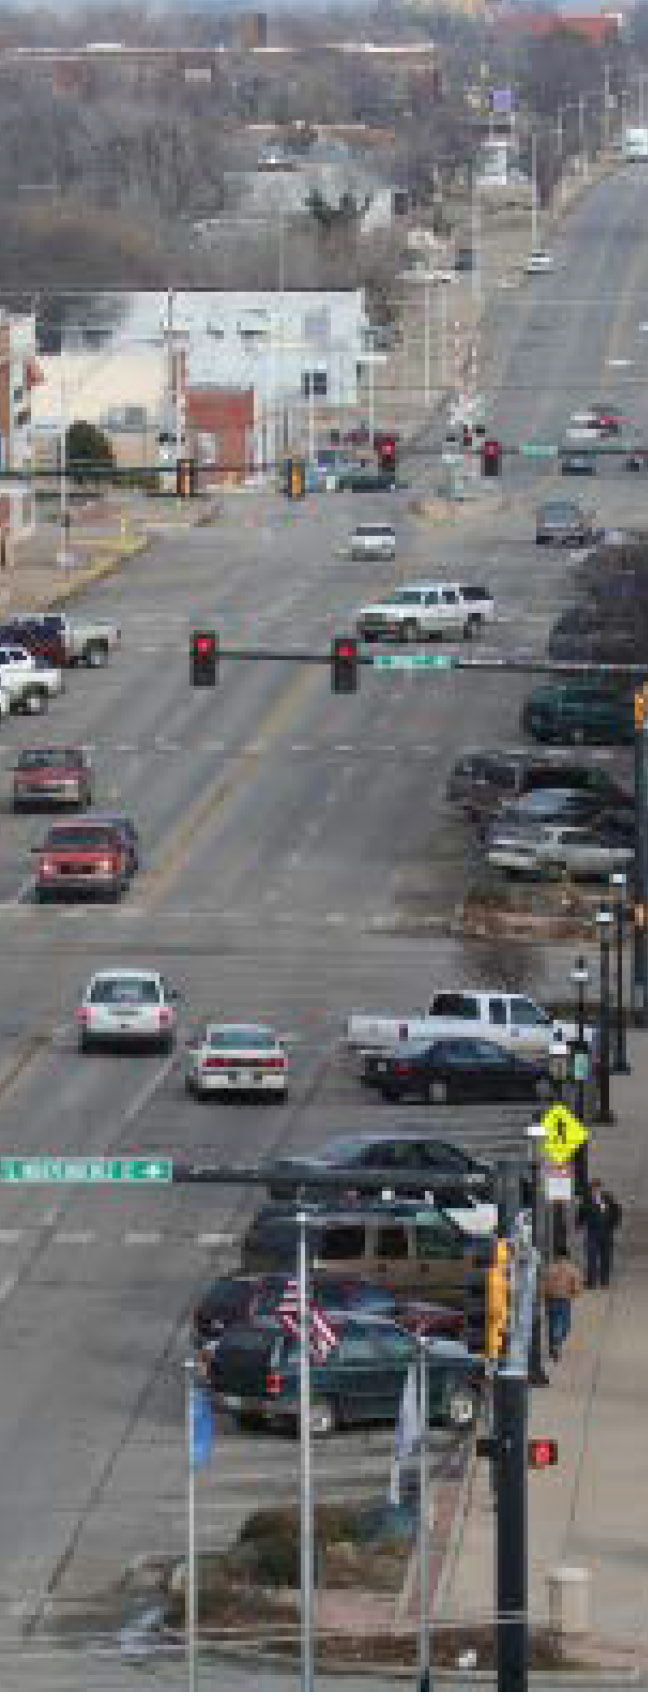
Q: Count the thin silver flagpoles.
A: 3